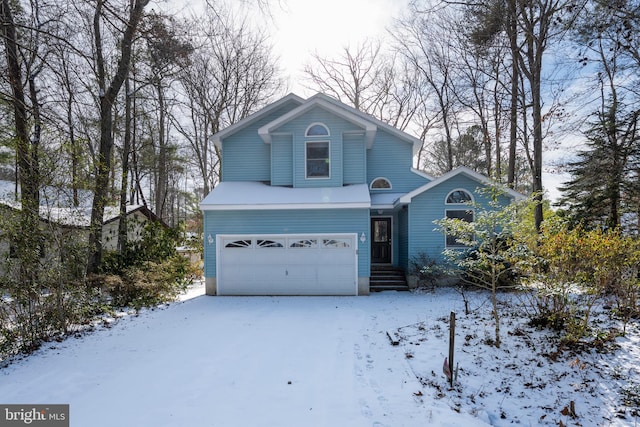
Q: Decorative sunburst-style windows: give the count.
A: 4